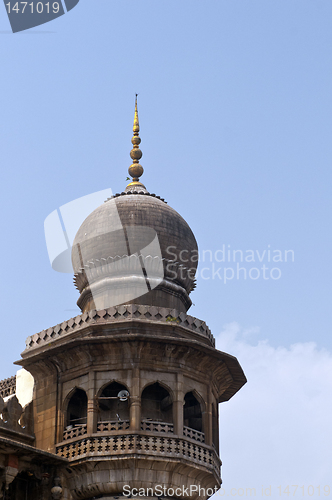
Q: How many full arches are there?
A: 4